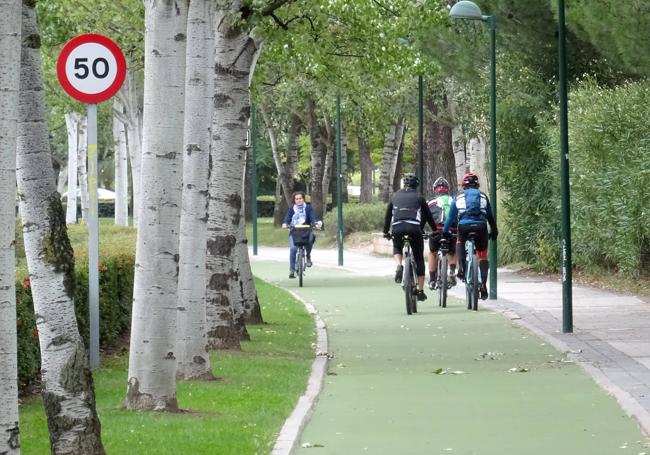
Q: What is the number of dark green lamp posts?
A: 5